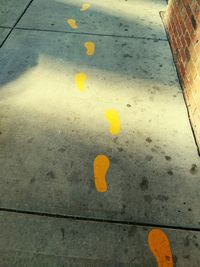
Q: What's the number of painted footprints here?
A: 7